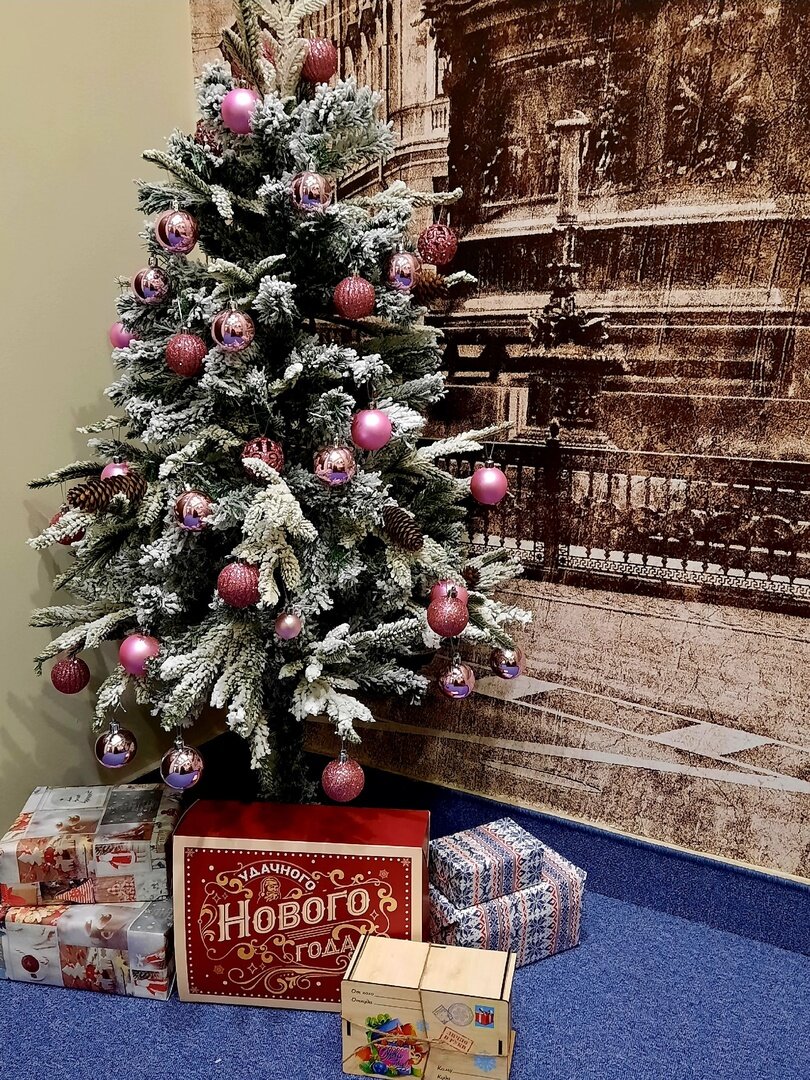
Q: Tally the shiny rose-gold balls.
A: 11